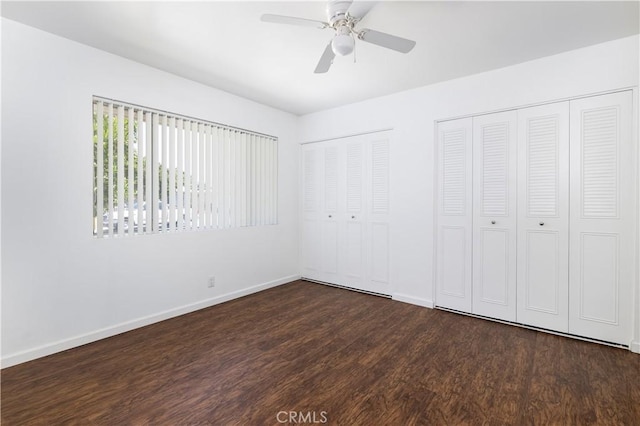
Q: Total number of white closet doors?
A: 8